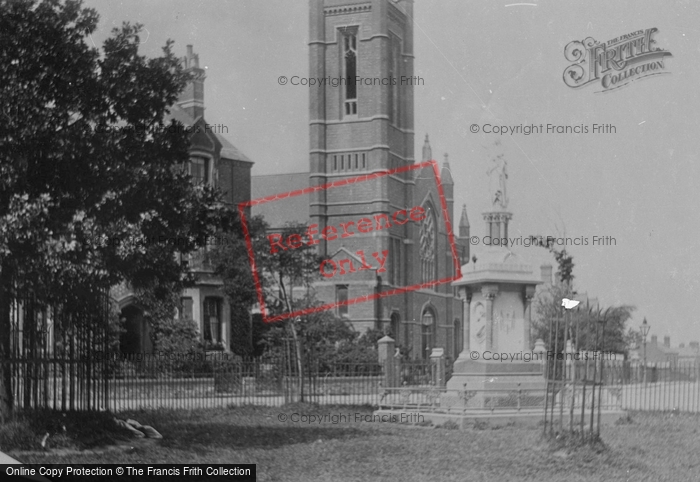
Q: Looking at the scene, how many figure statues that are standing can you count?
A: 1